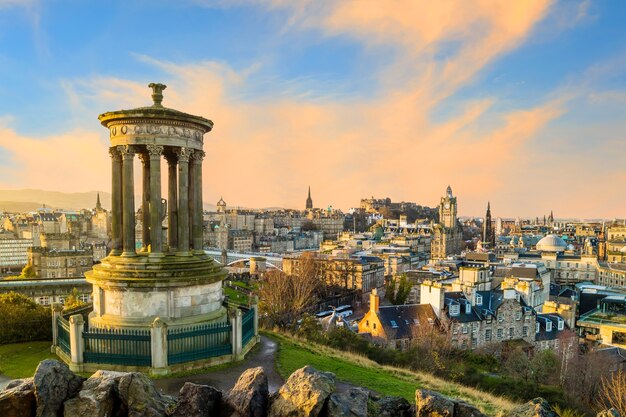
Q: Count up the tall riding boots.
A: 0